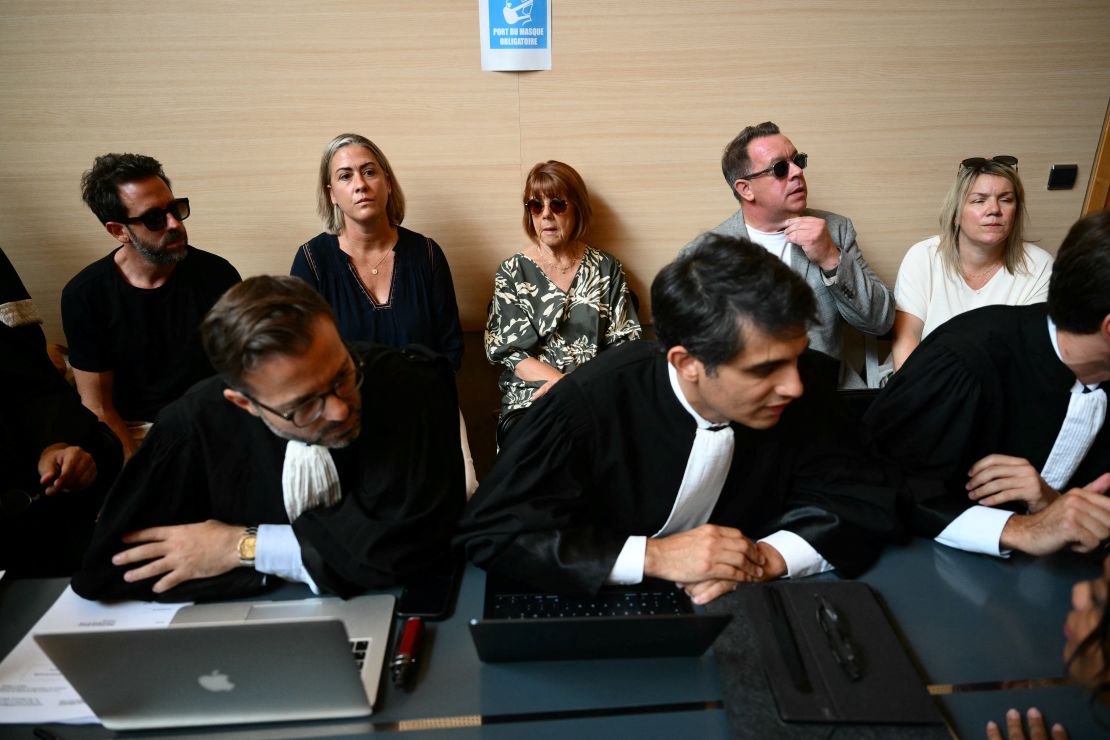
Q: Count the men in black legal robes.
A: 3